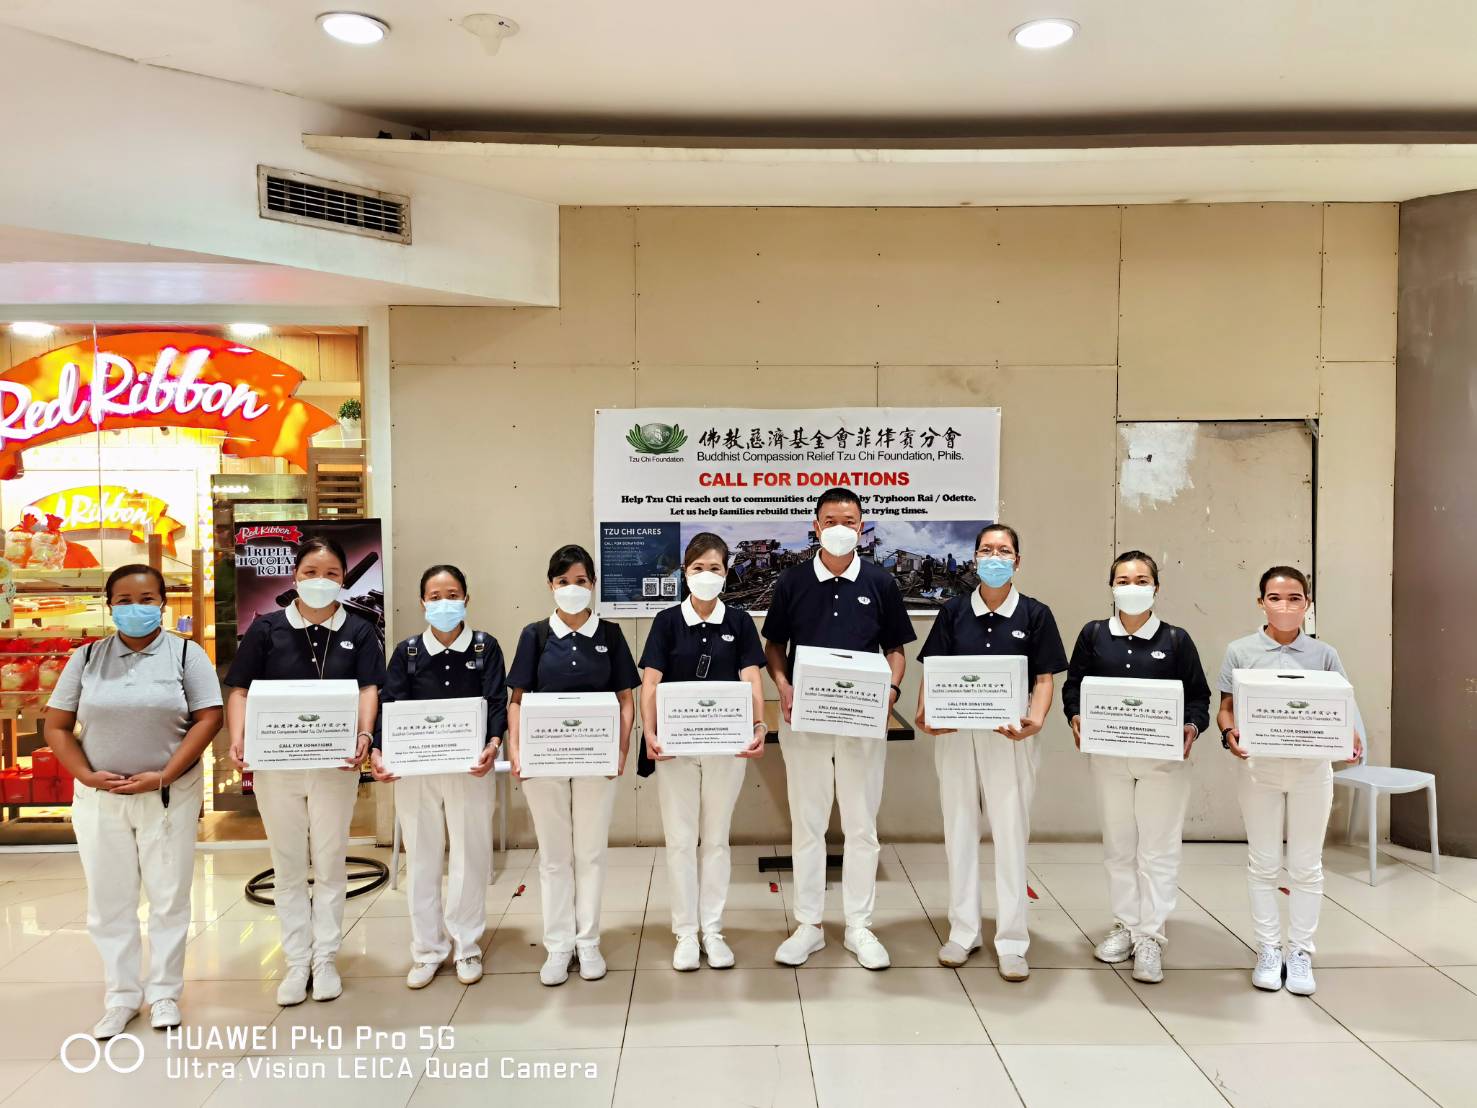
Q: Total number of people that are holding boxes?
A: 8